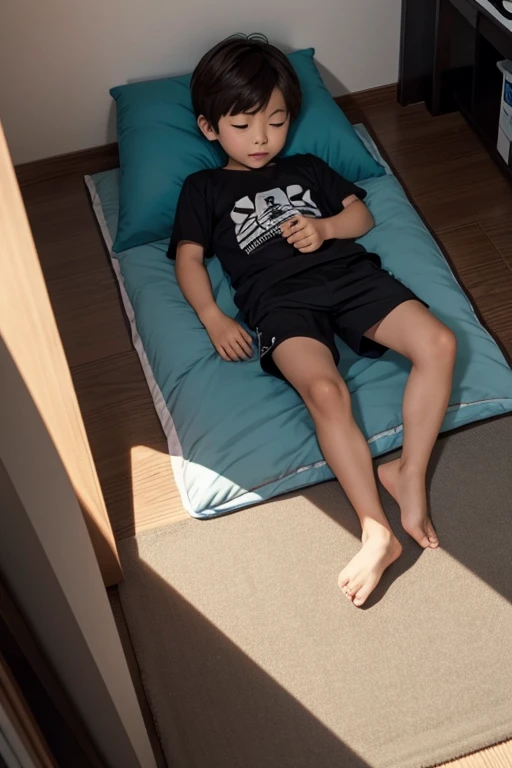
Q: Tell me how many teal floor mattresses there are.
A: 1